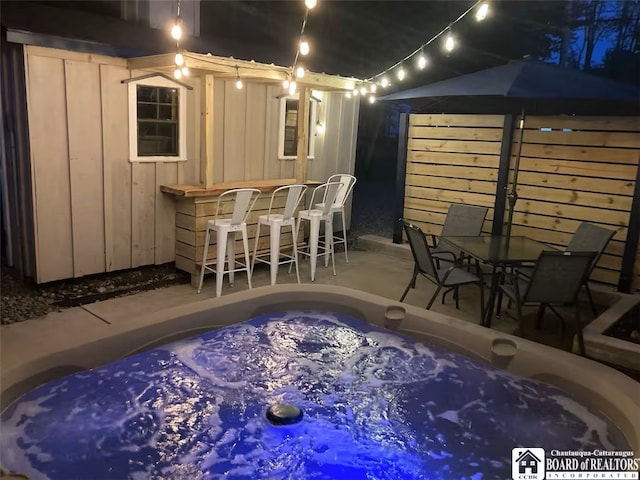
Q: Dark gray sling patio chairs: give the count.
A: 4